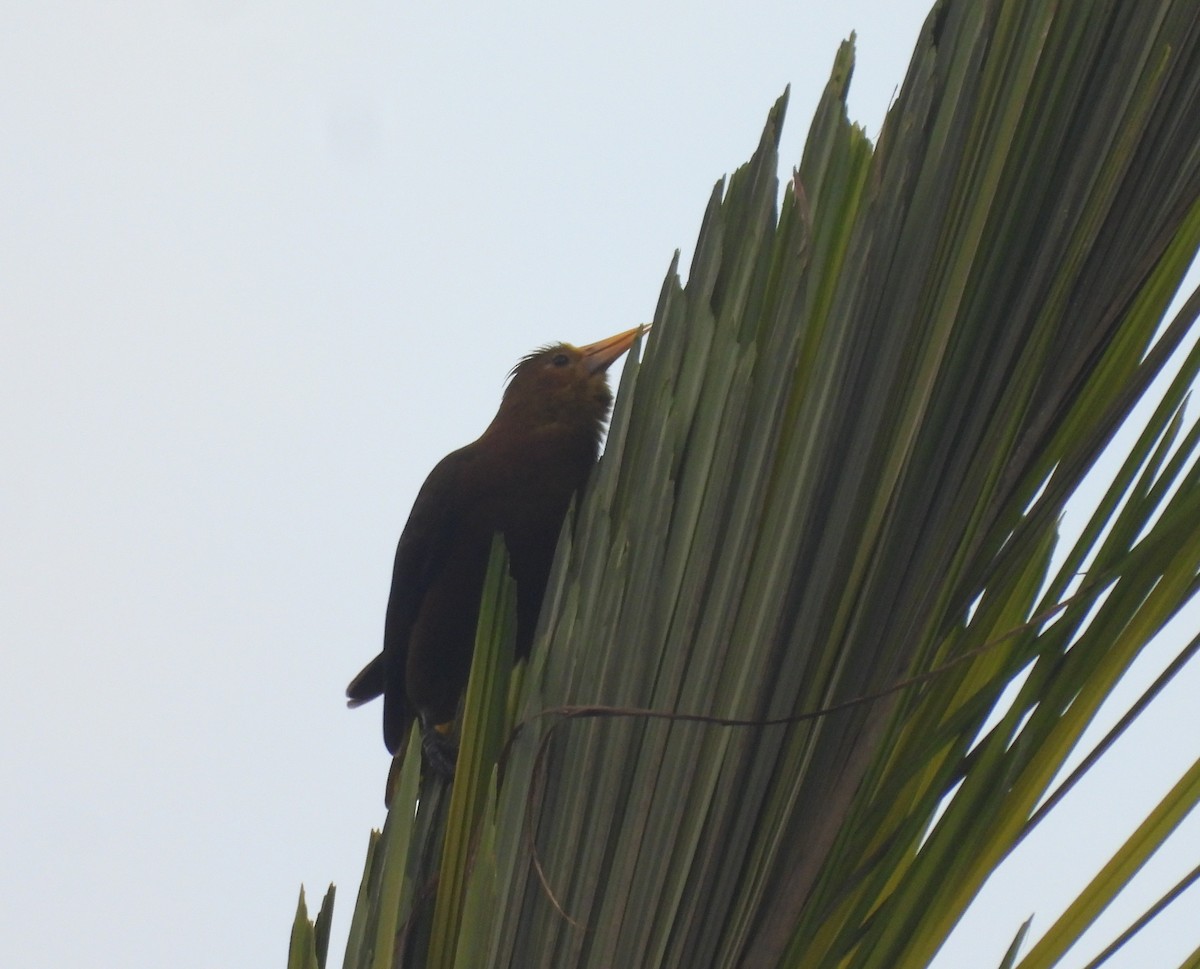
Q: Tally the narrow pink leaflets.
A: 0